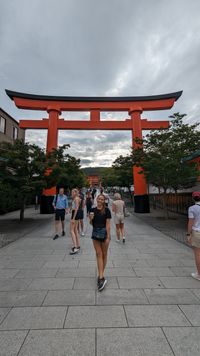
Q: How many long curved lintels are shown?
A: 1